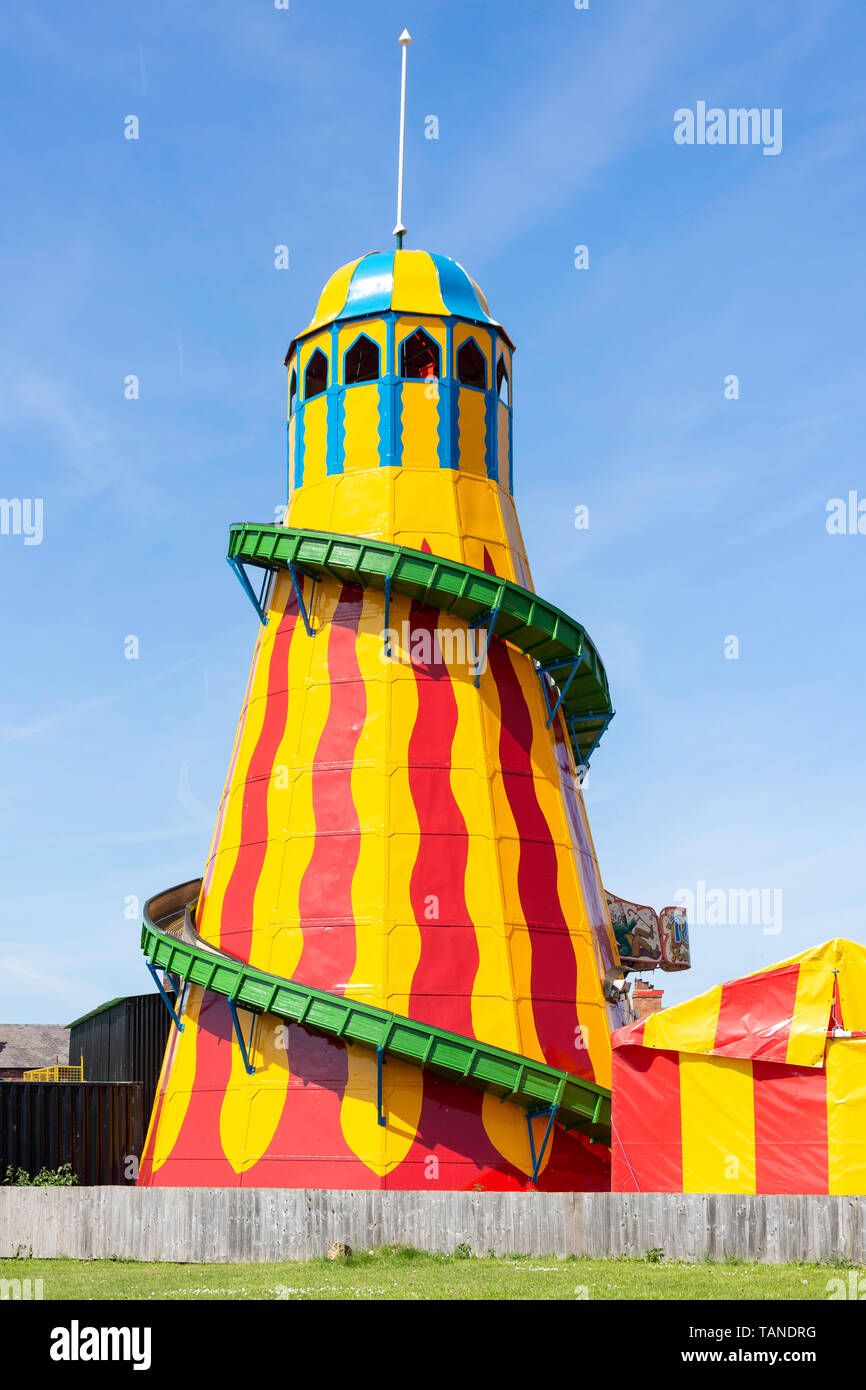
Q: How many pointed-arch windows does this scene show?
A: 6